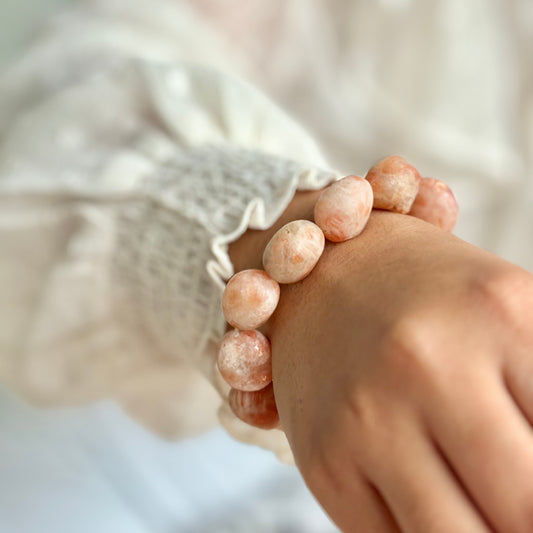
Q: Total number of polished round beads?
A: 7